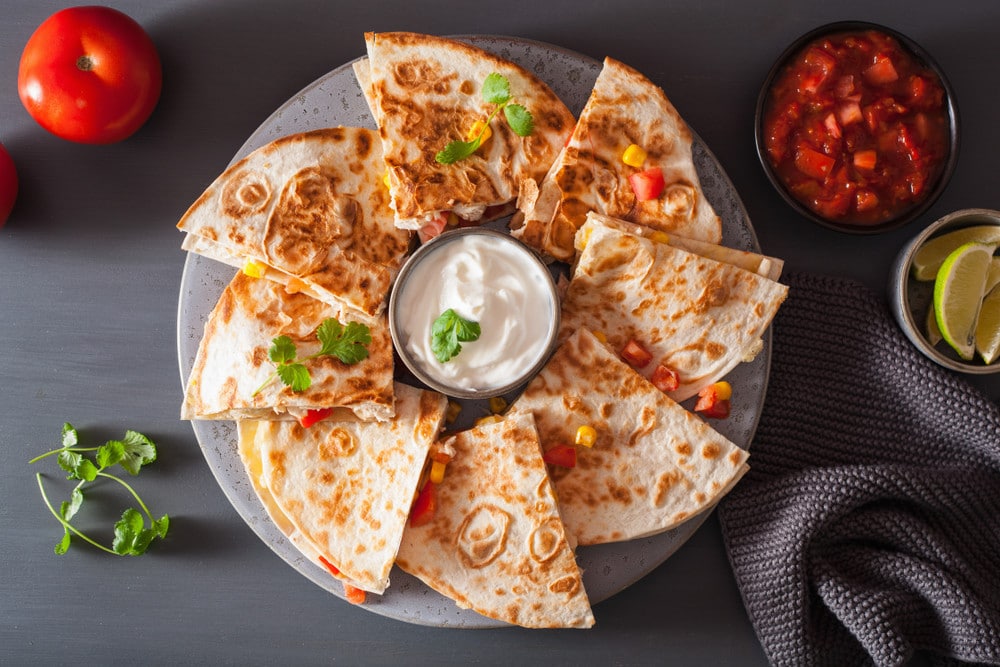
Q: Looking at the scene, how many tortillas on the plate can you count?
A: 8